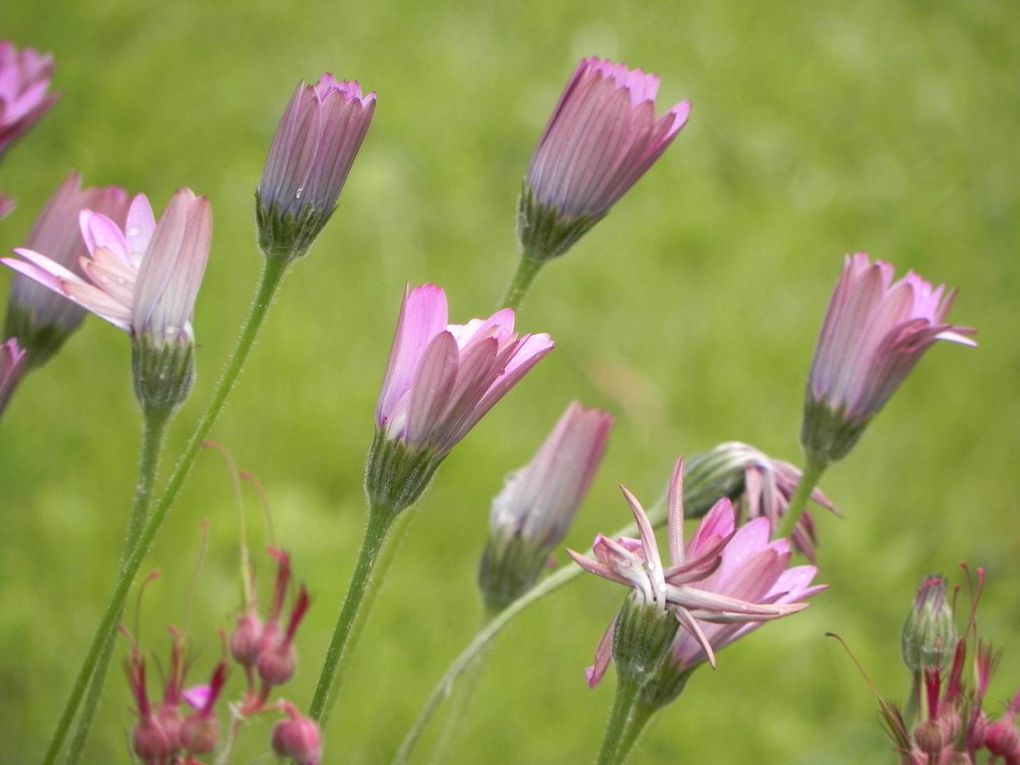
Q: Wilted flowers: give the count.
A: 2